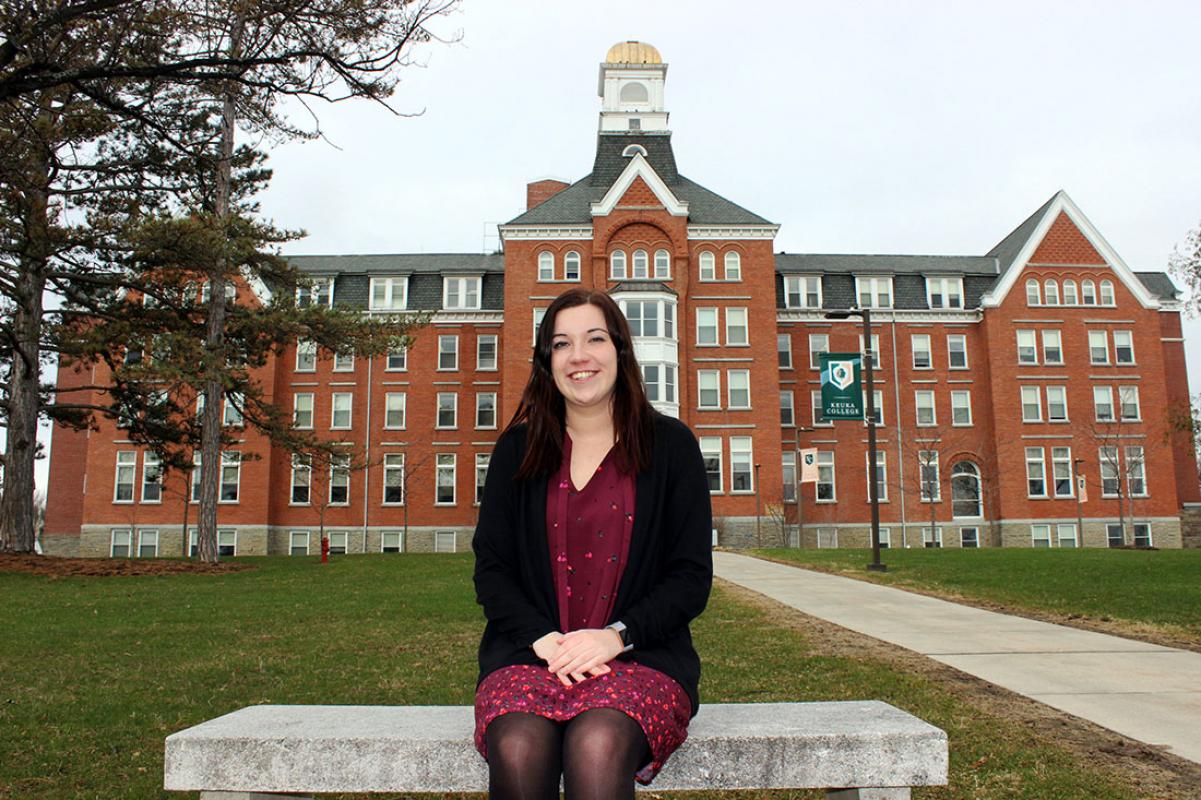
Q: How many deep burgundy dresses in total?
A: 1